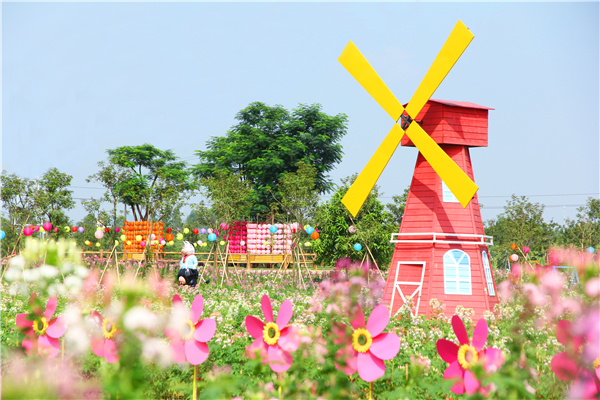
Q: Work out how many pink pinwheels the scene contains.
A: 7